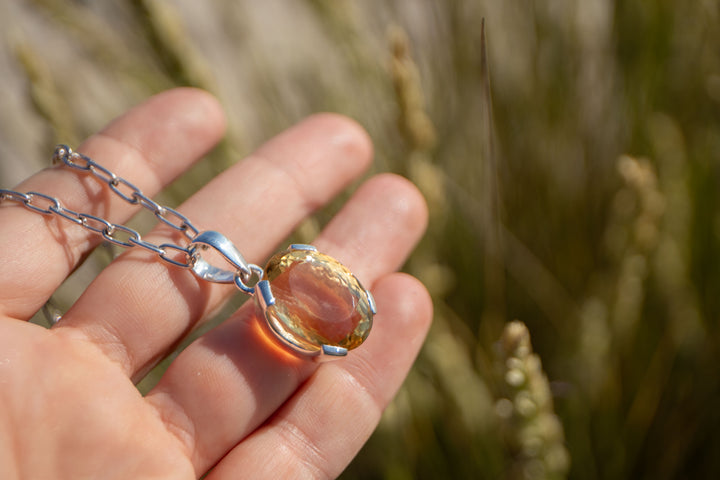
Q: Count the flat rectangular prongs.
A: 4